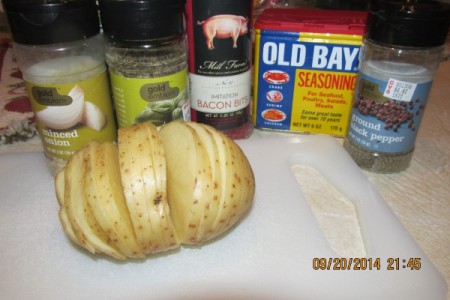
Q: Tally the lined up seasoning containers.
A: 5